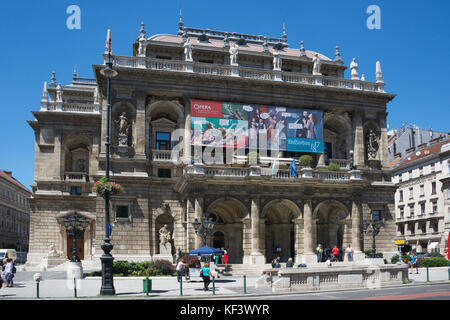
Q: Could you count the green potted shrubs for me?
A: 3